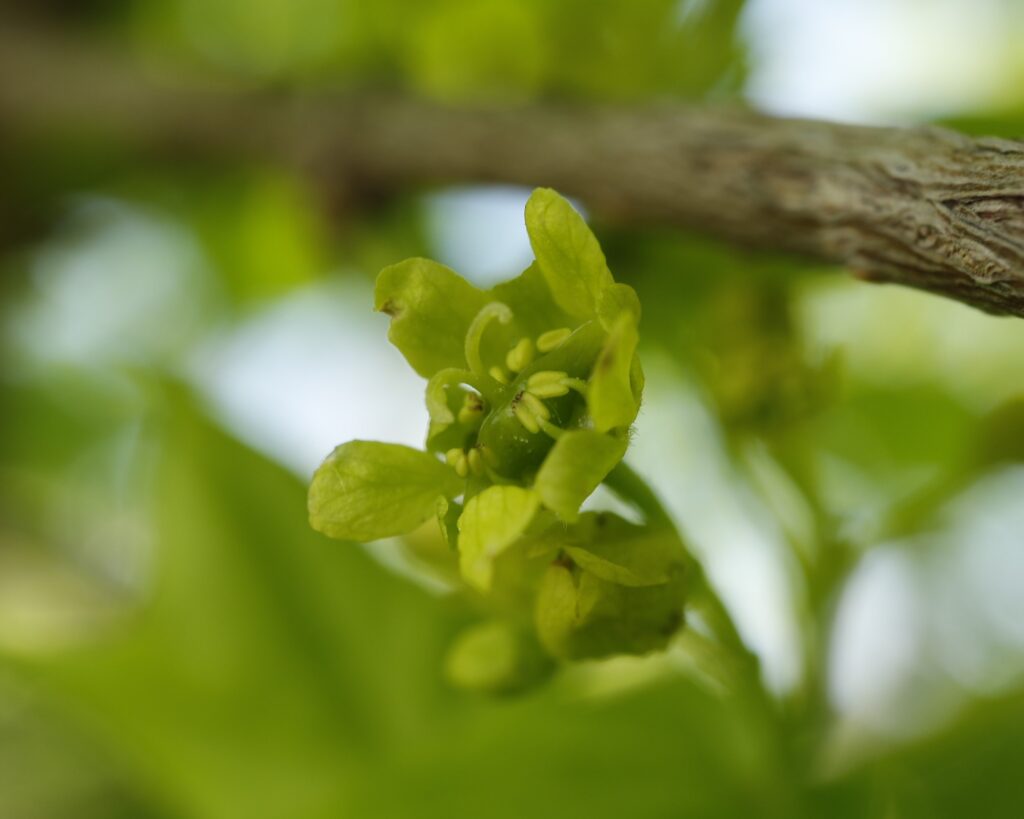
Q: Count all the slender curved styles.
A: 2